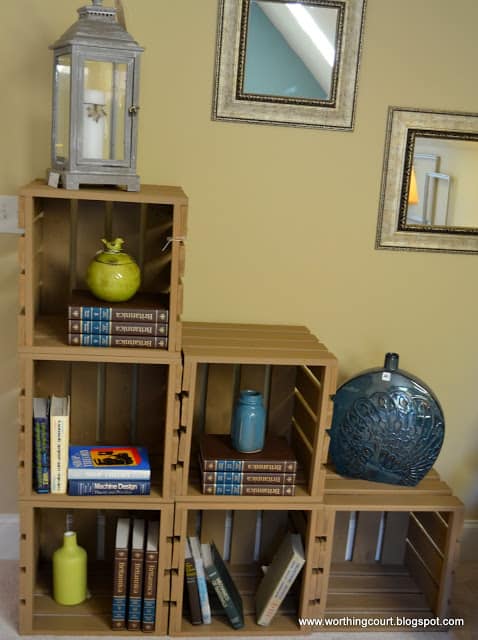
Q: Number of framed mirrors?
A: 2